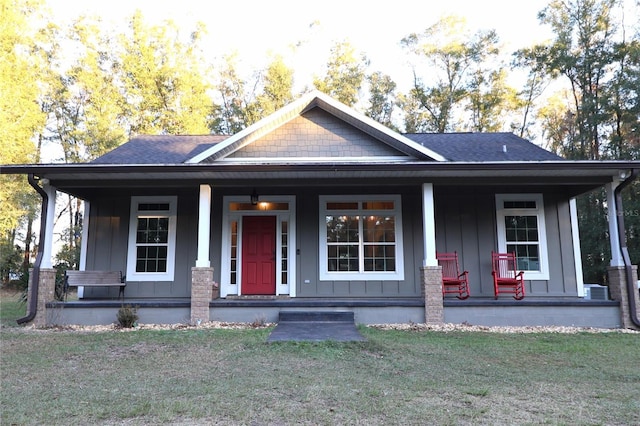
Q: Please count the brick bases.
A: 4